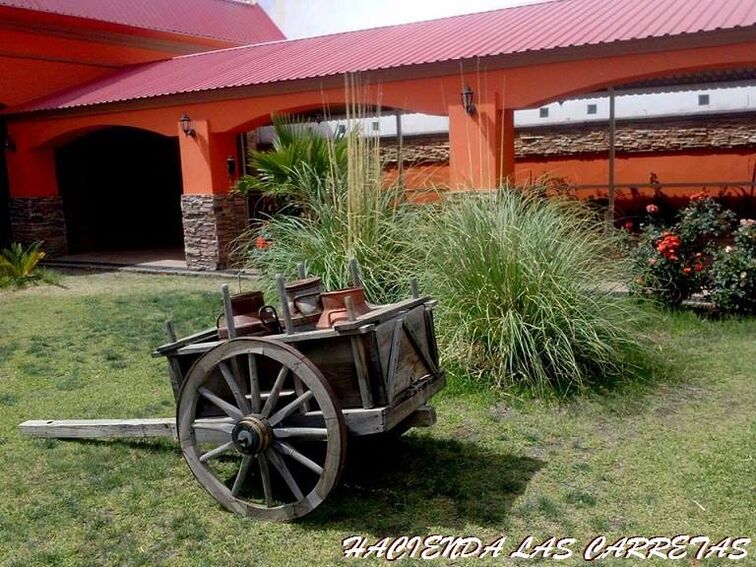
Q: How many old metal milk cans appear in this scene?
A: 3